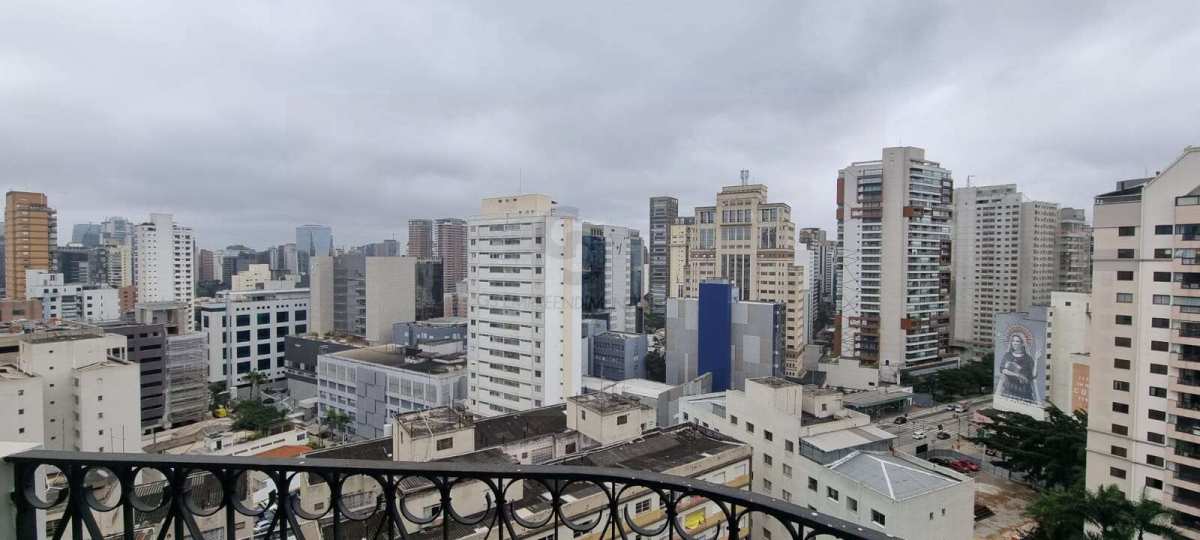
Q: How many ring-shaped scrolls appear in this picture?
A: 15